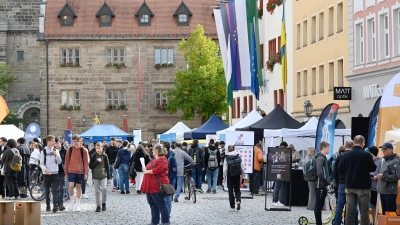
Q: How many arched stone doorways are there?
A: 1